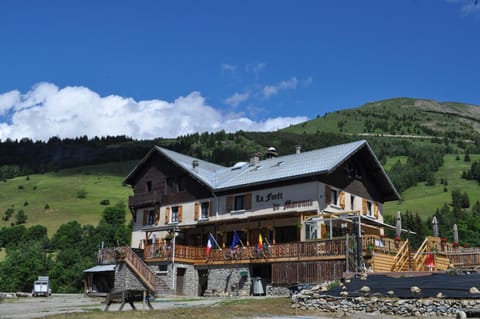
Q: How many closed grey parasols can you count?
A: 3